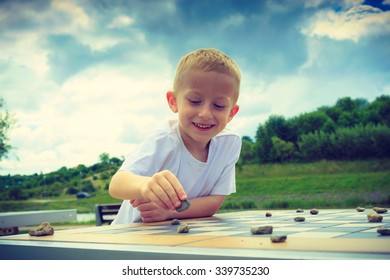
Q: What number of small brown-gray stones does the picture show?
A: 14